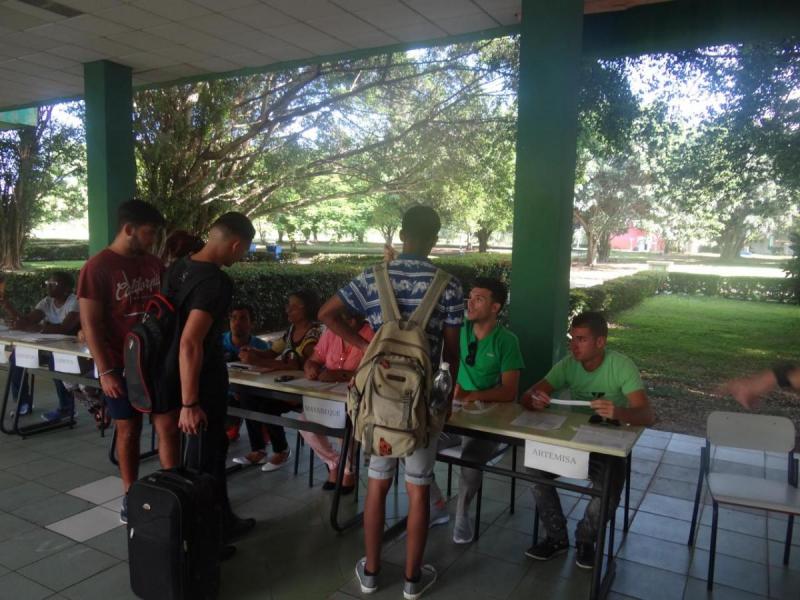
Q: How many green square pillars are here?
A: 2